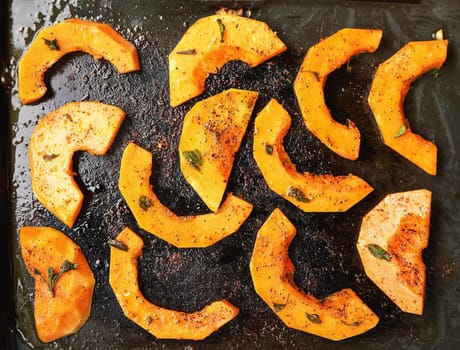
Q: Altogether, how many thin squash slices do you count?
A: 12